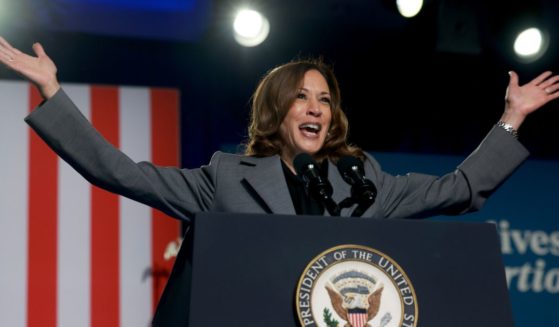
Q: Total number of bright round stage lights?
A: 3